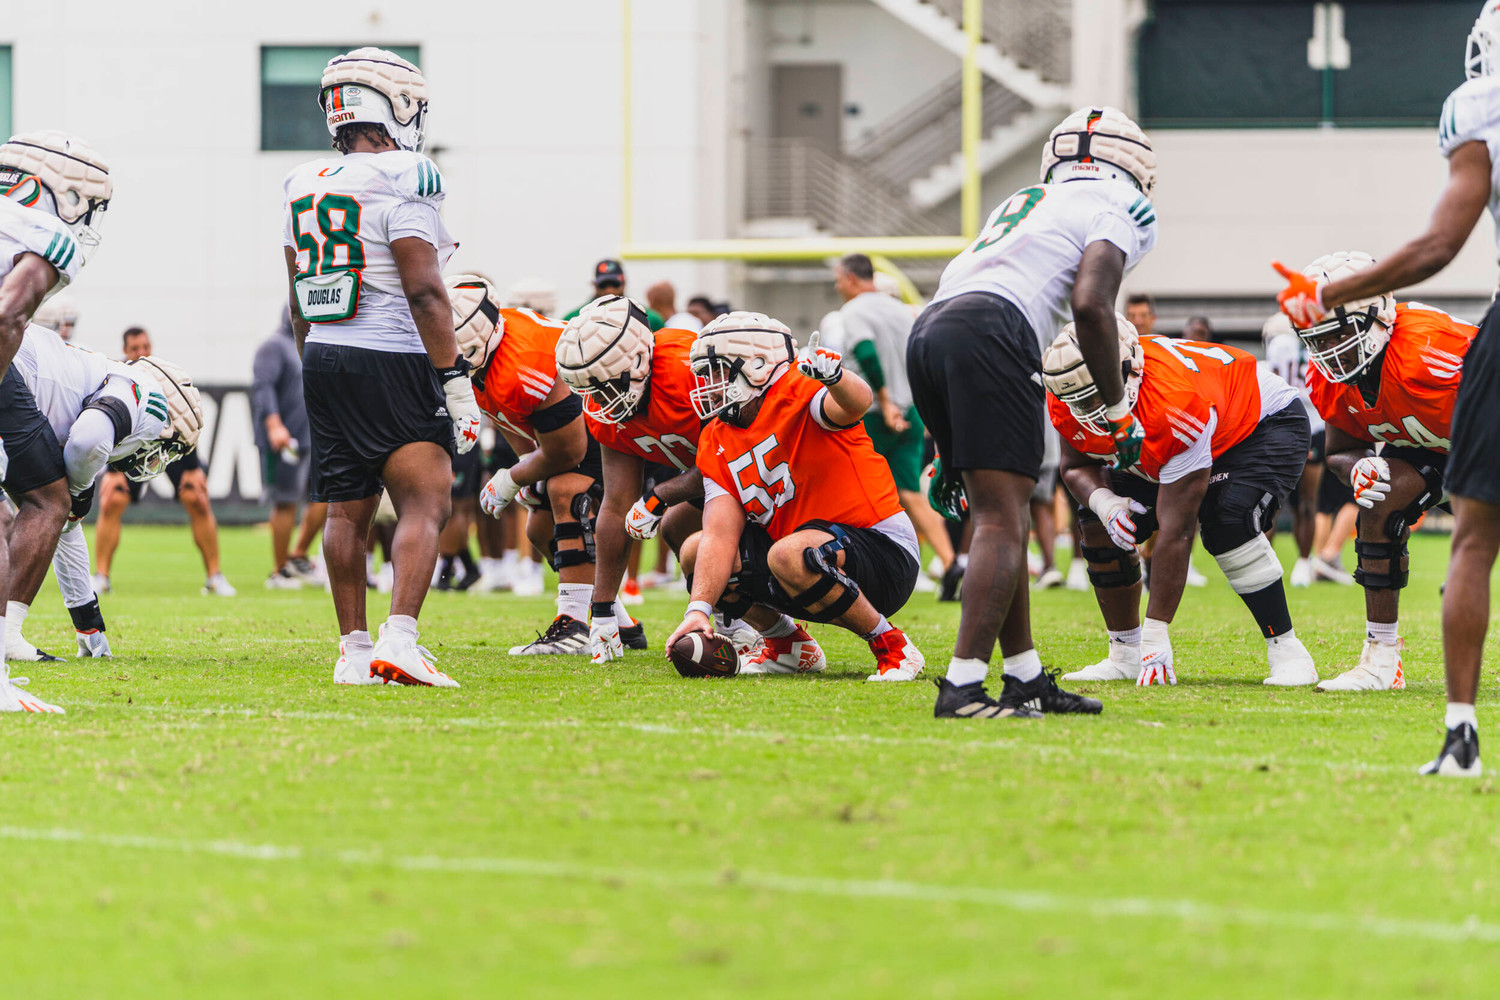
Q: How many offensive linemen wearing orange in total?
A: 5